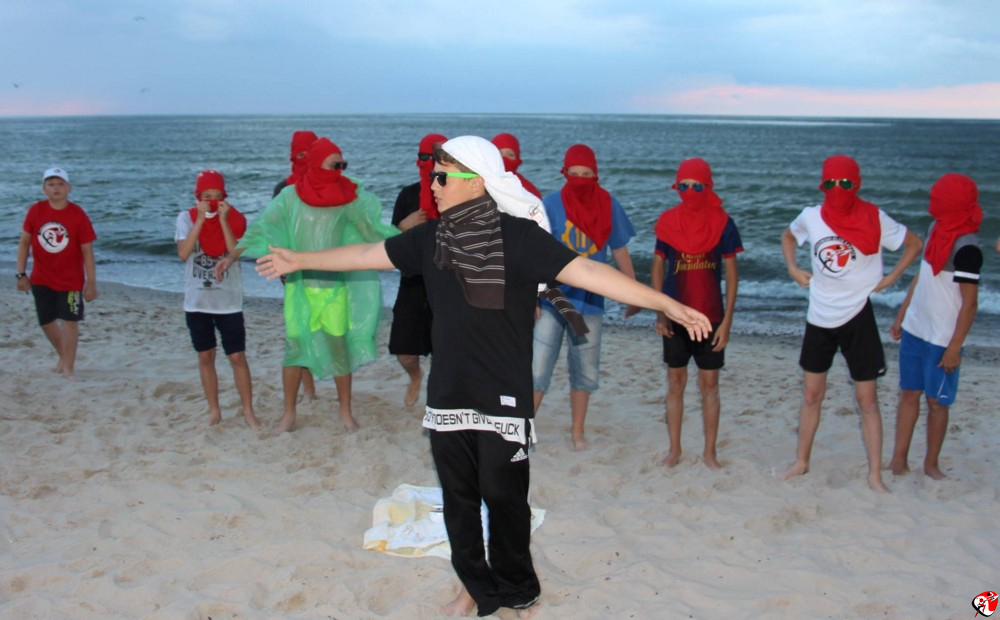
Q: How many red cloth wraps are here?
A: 9